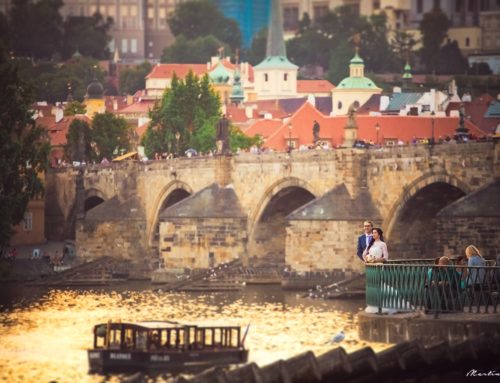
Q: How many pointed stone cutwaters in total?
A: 4